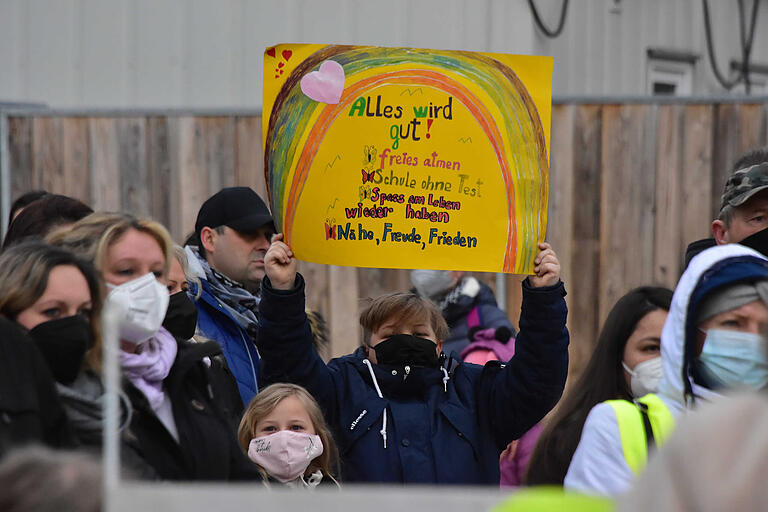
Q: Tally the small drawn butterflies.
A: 4